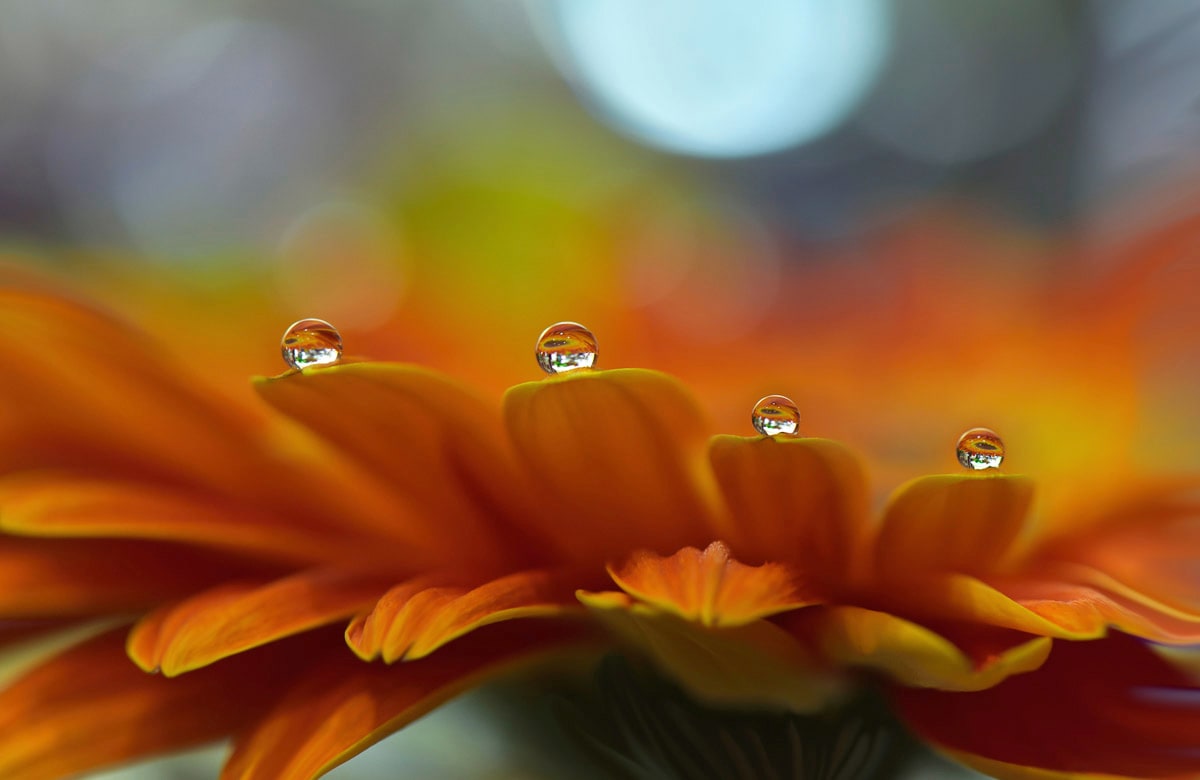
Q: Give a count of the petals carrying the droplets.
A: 4